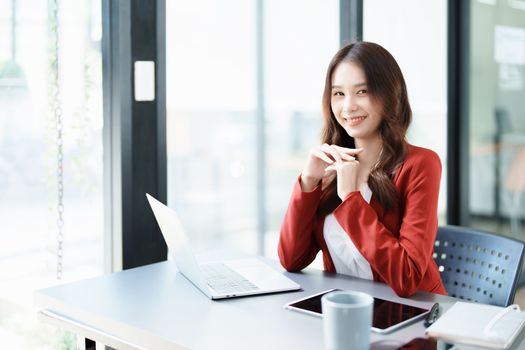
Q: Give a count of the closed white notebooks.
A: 1